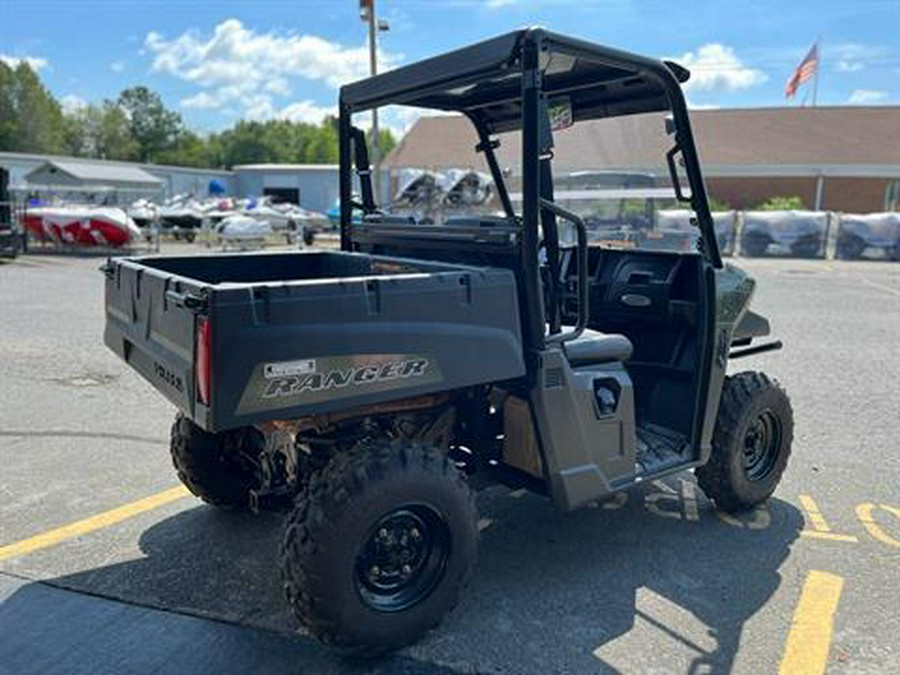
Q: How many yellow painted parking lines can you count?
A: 2